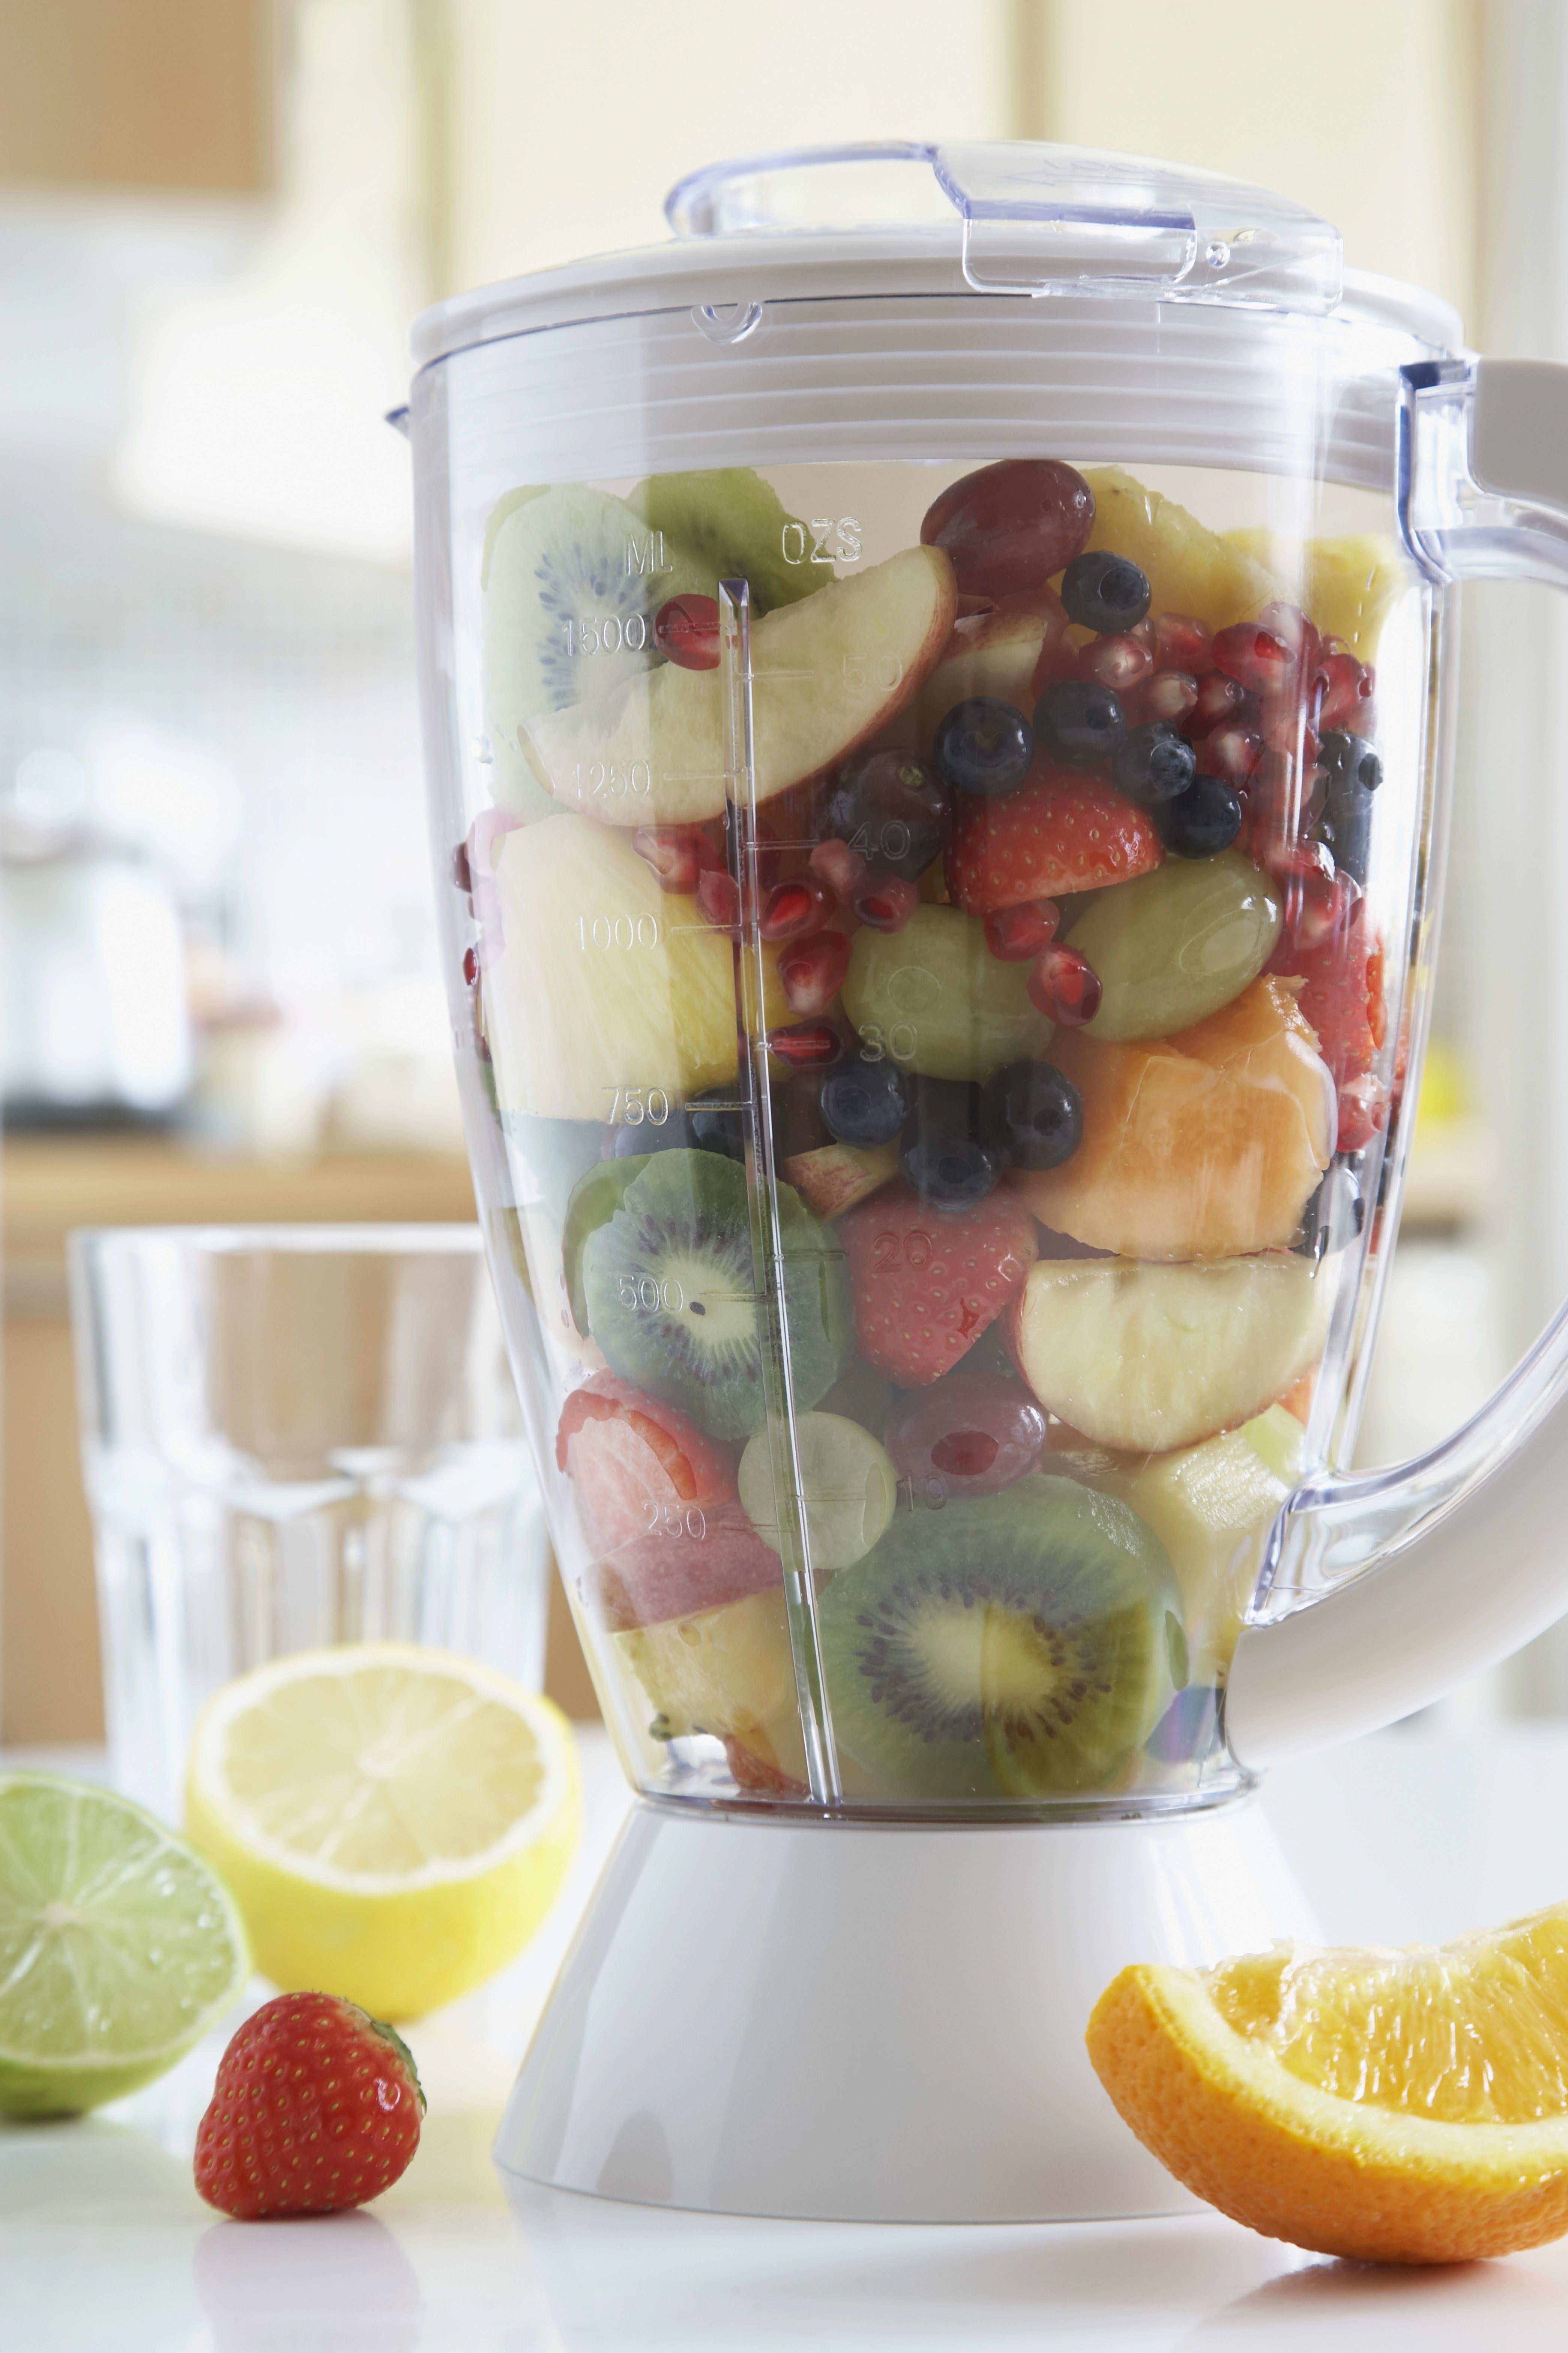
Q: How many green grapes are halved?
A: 1